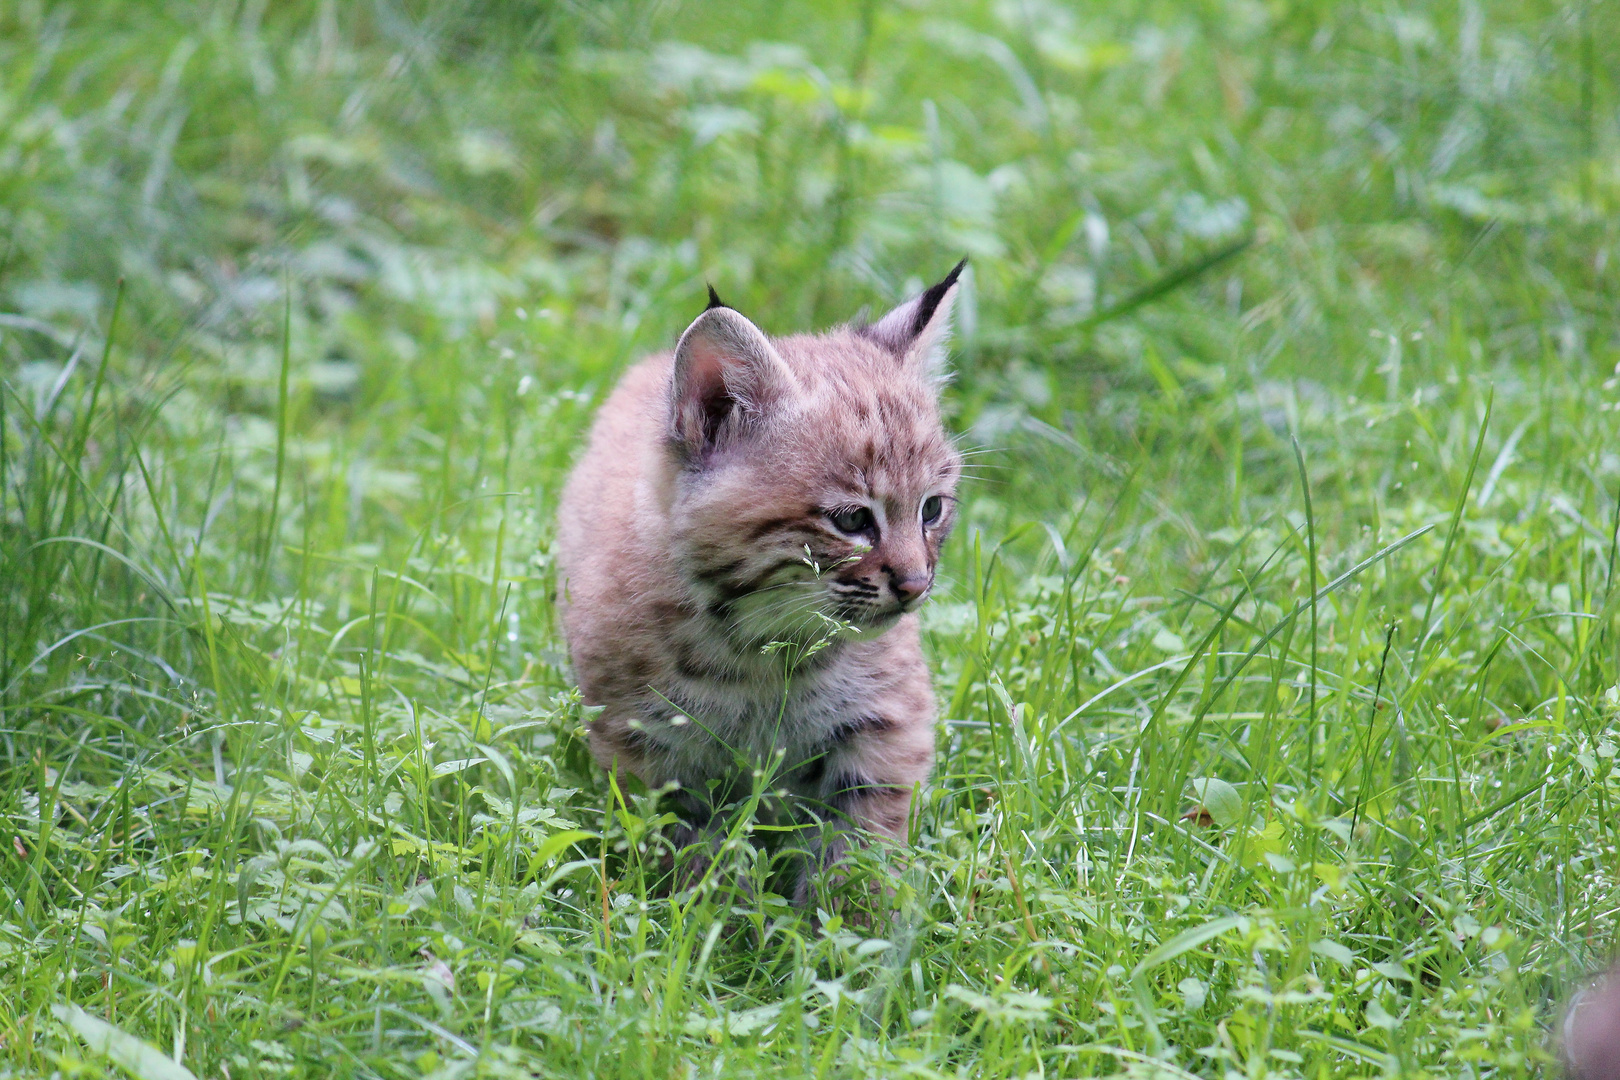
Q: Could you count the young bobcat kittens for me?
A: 1